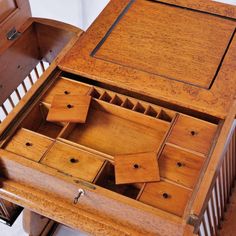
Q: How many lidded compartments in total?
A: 8